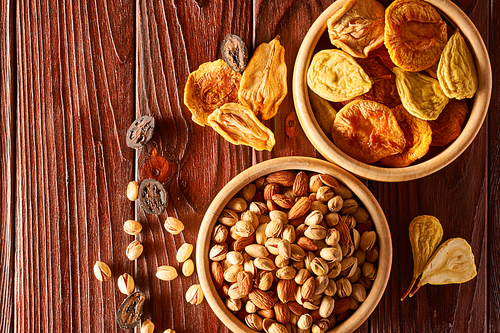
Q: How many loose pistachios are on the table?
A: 12